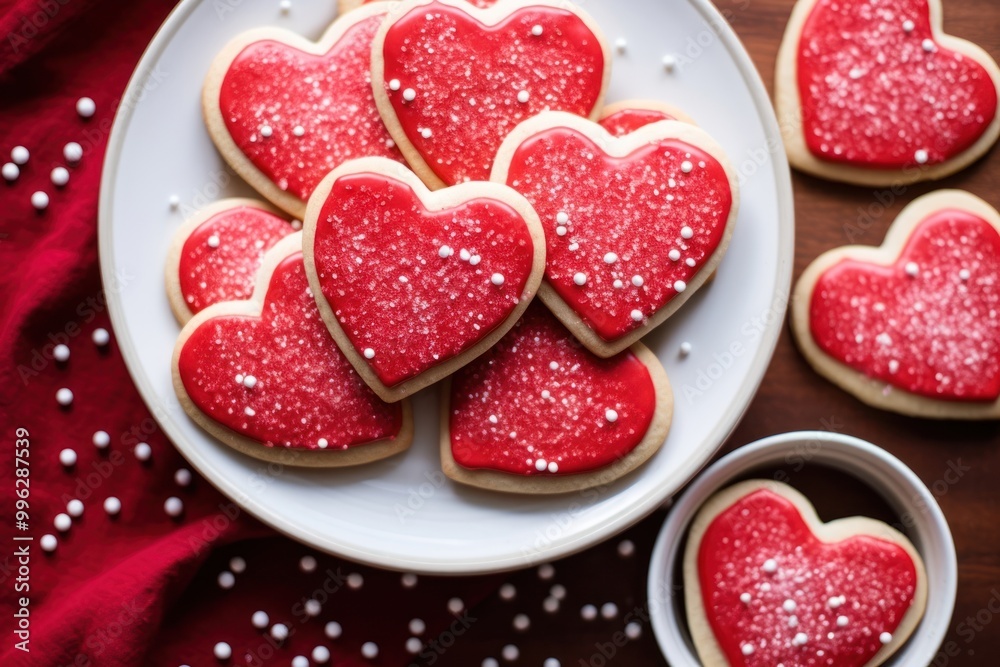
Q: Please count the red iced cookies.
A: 12